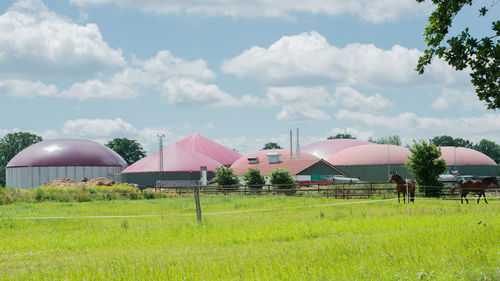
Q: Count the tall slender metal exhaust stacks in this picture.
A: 2